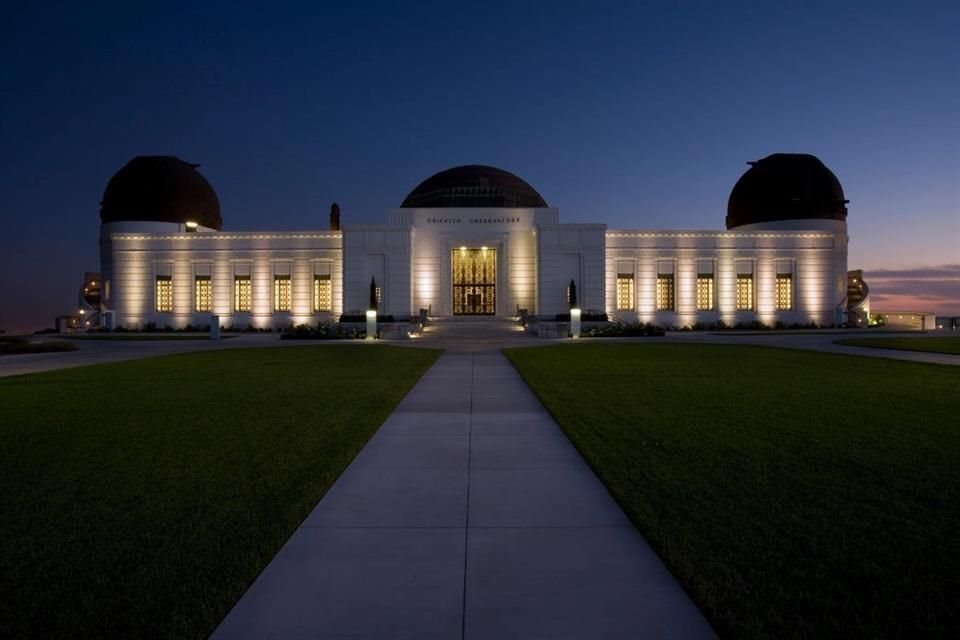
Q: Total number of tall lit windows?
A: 10